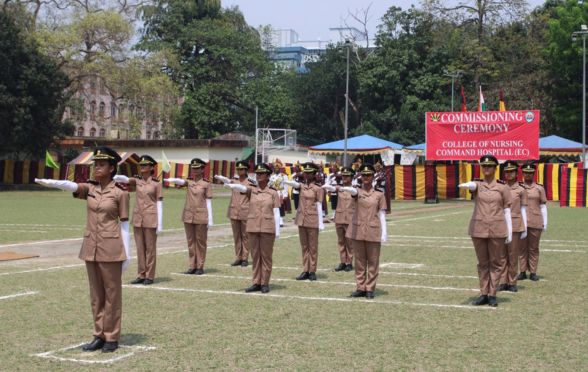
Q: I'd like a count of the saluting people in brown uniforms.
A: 11